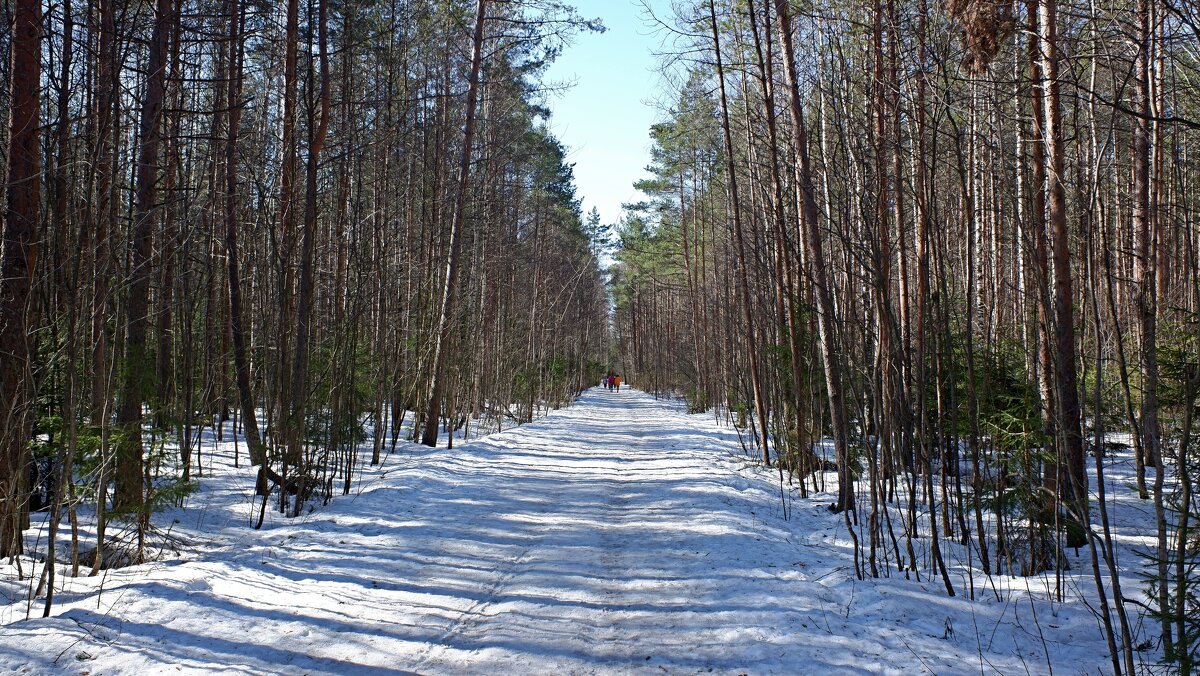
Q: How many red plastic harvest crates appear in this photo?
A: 0